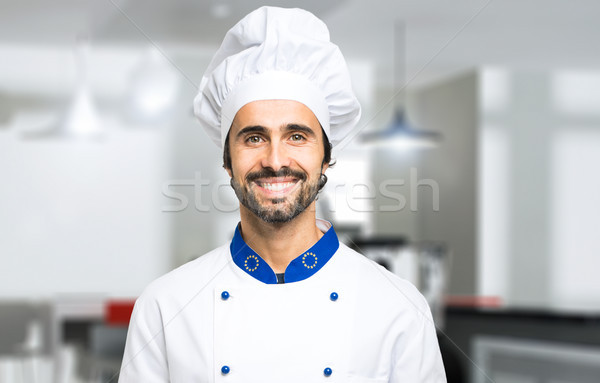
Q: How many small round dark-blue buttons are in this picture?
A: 4